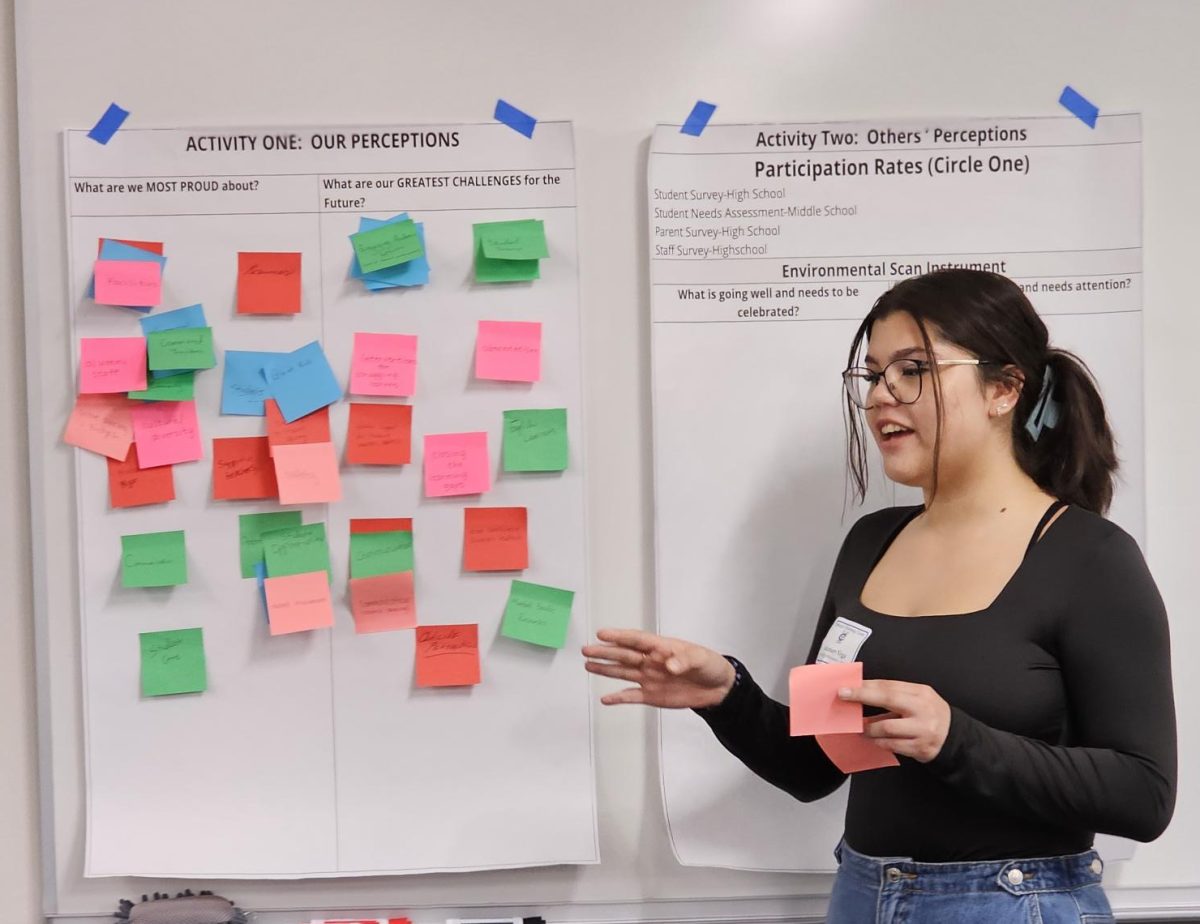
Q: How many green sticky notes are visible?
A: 12